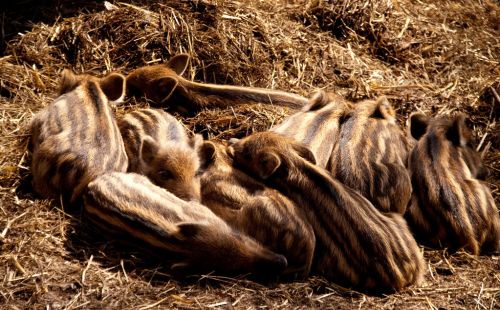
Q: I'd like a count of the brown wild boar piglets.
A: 9